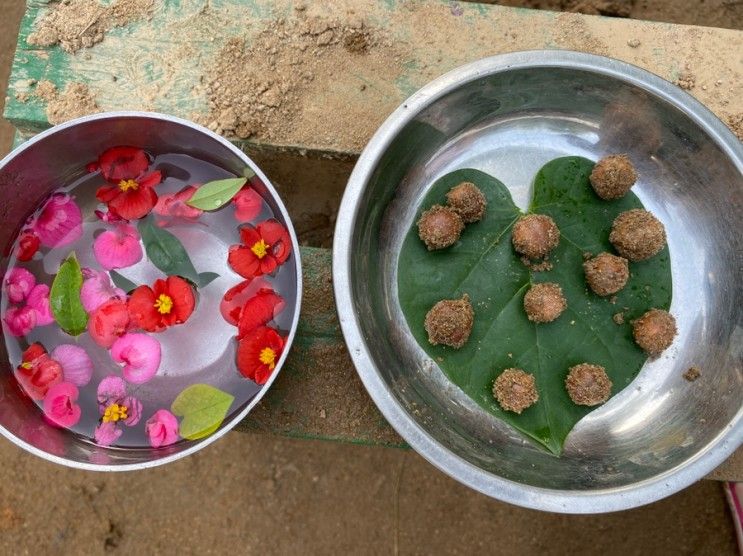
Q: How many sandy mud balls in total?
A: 11